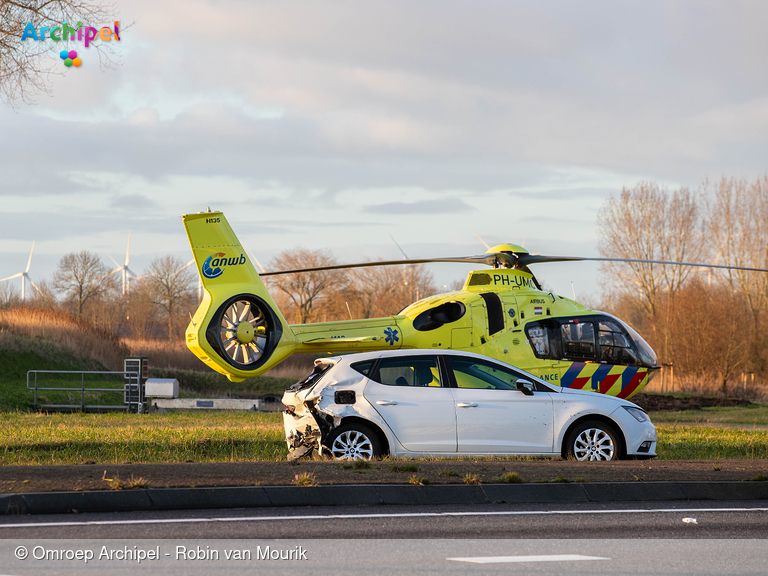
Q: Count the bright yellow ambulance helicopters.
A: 1